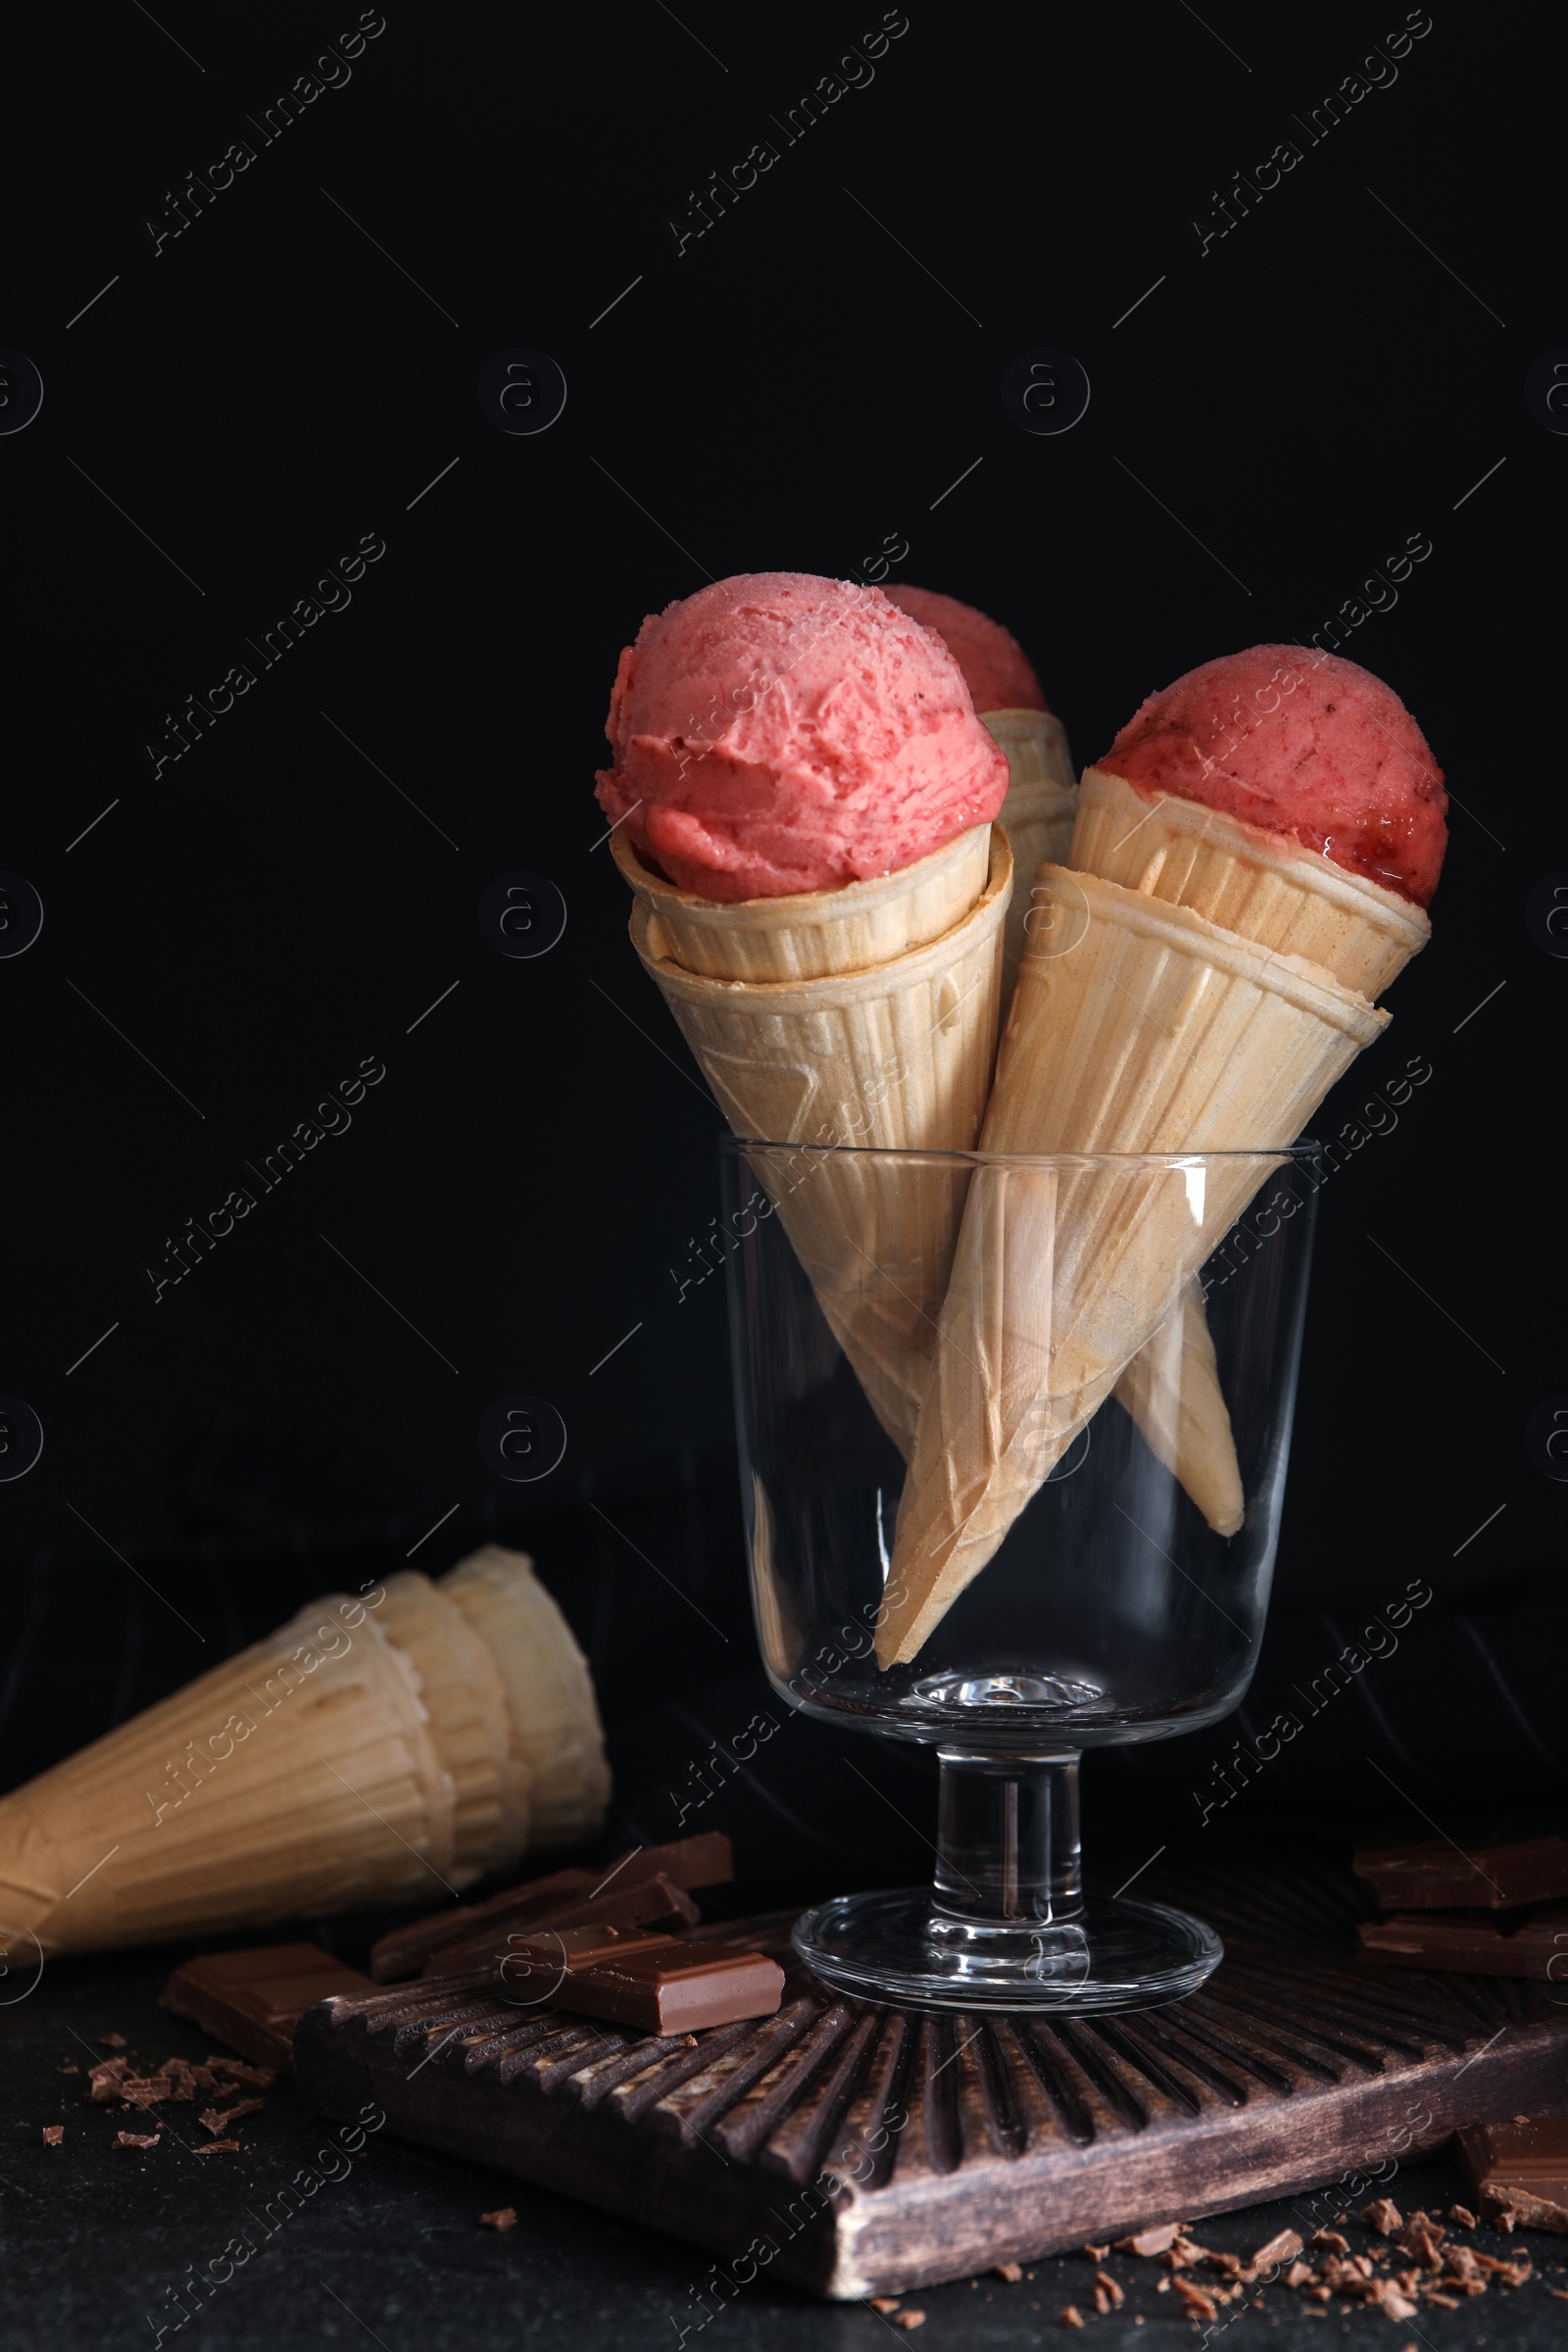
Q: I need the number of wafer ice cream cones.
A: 9